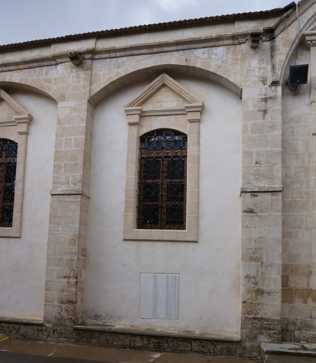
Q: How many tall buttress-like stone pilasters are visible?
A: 2